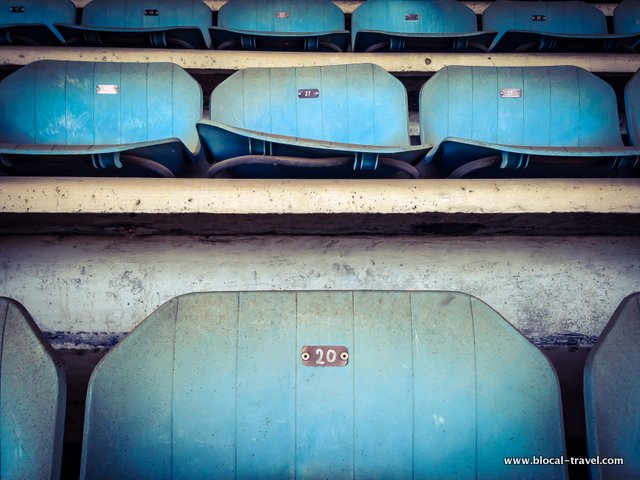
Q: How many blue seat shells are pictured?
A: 13